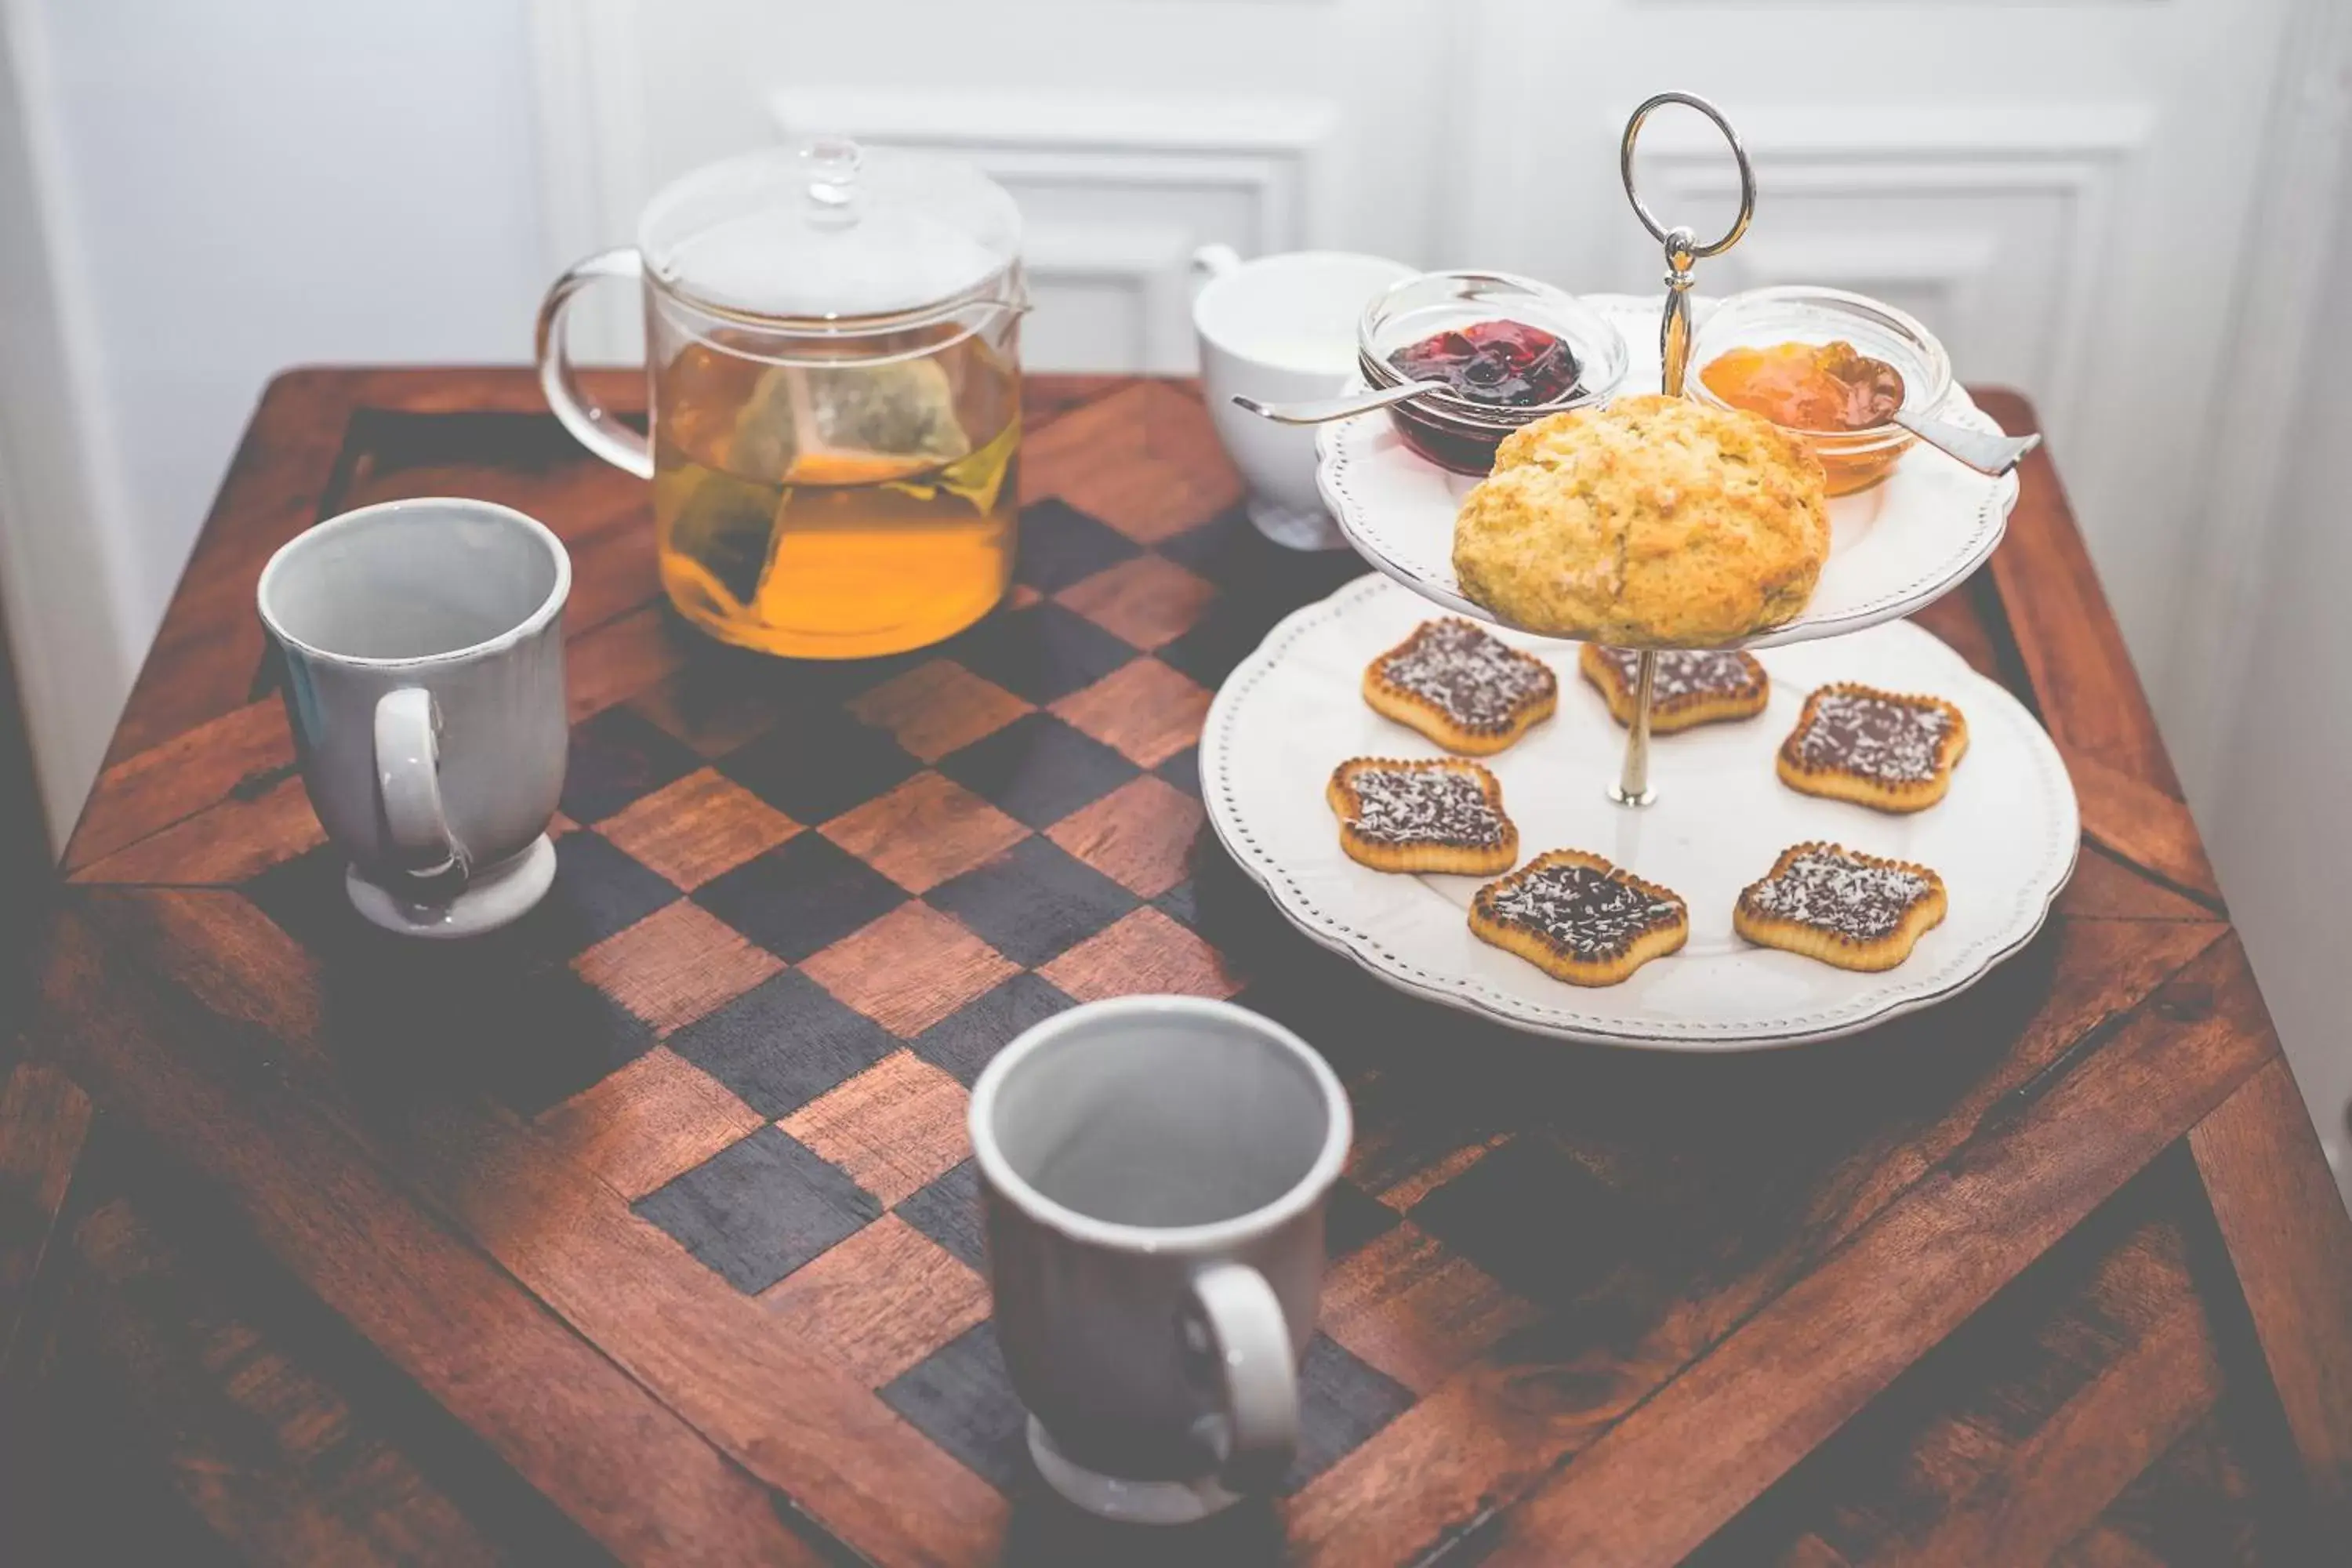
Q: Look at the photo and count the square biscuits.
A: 6